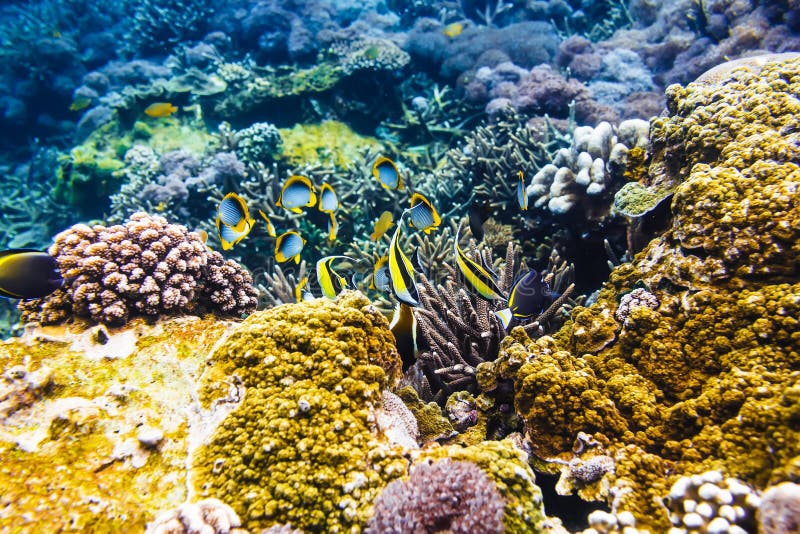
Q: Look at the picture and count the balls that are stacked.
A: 0